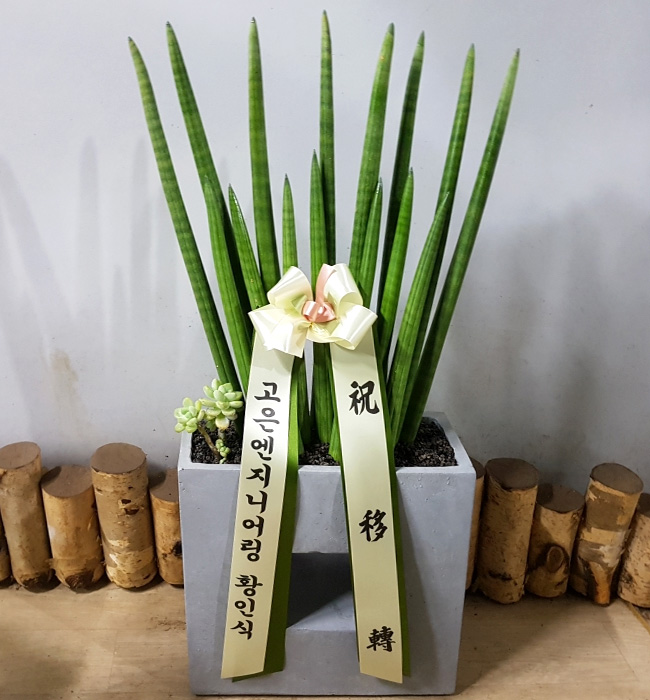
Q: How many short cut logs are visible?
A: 10